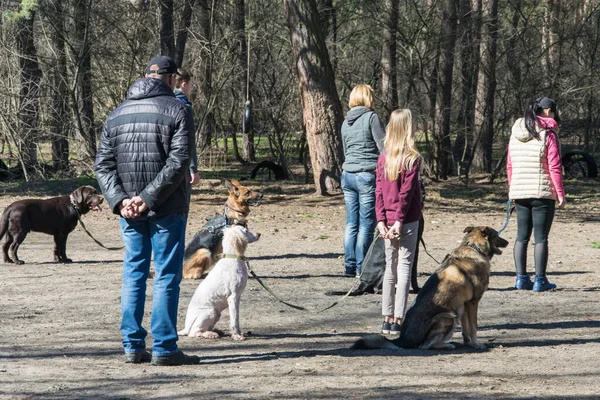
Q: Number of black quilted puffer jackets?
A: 1